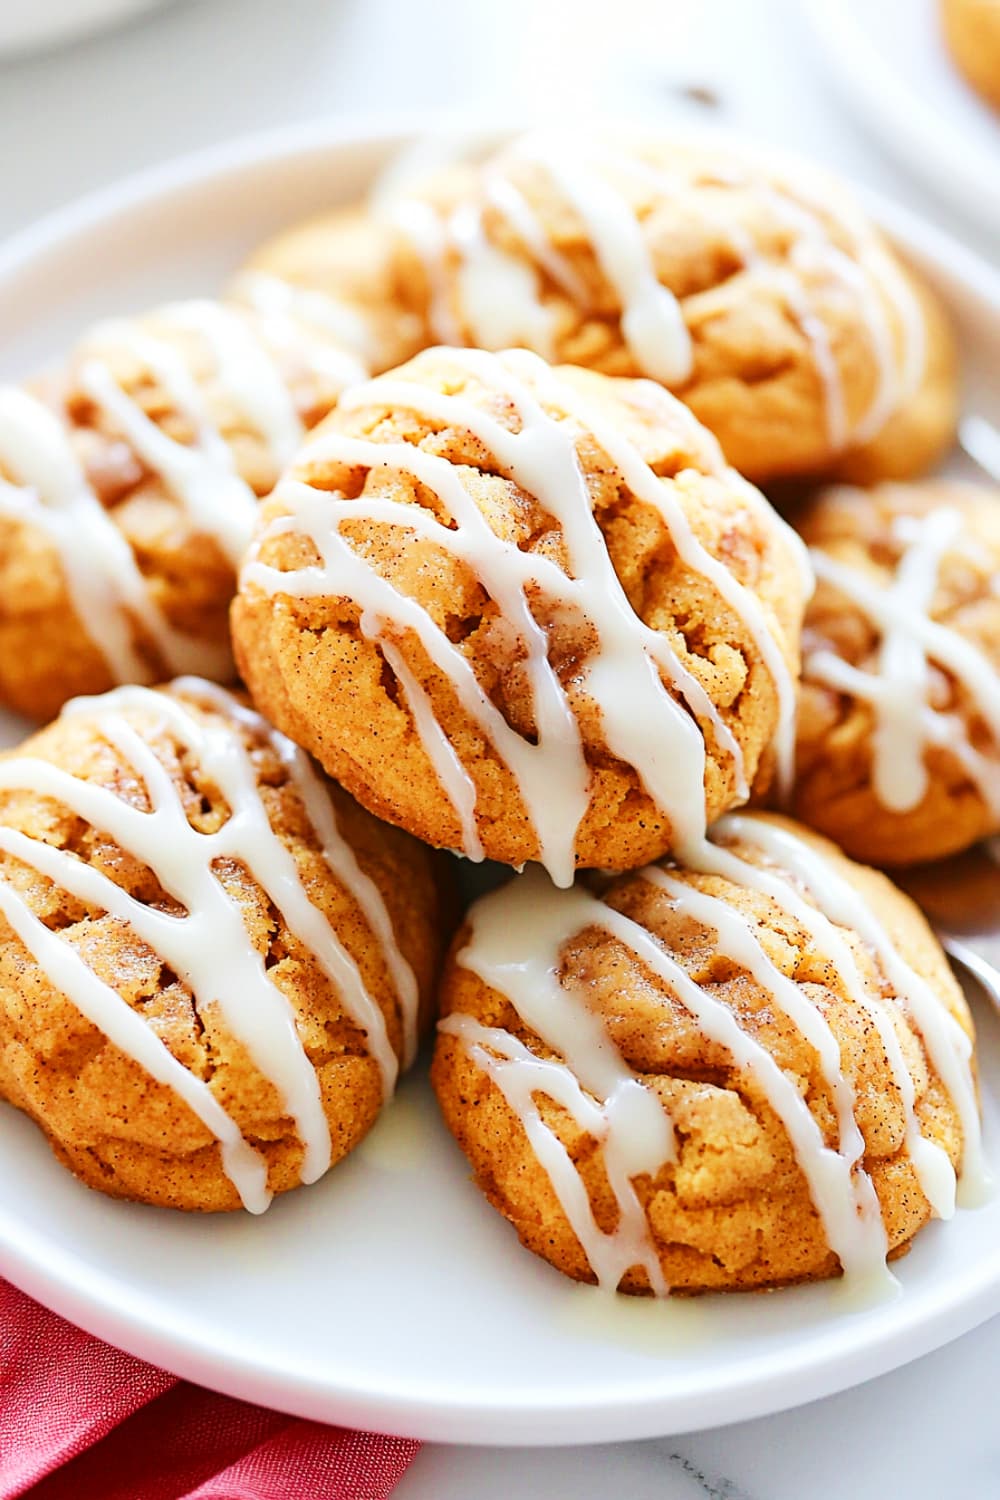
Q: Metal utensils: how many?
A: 1